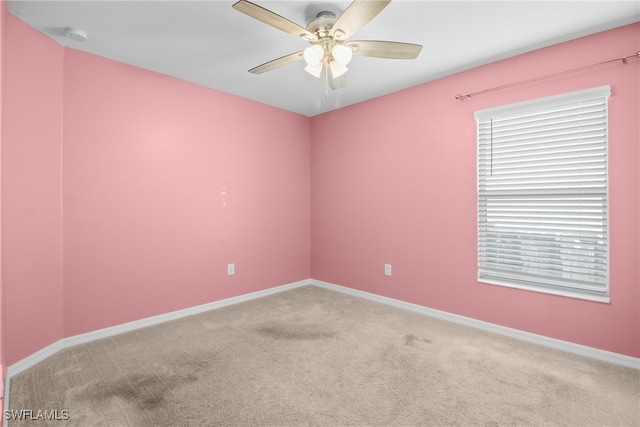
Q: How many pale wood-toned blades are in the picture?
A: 5